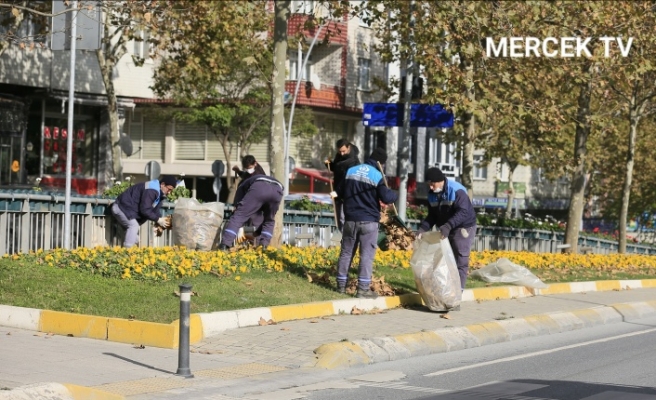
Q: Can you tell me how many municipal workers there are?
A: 6